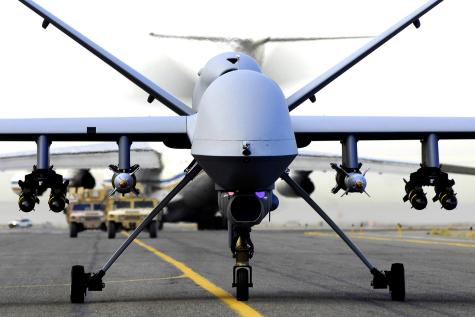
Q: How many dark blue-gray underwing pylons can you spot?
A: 4